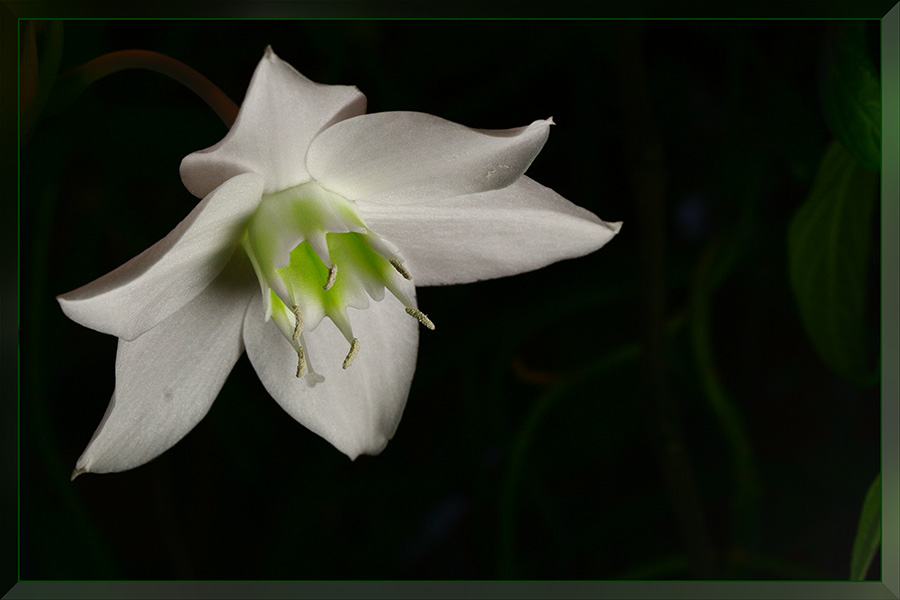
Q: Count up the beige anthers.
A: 6